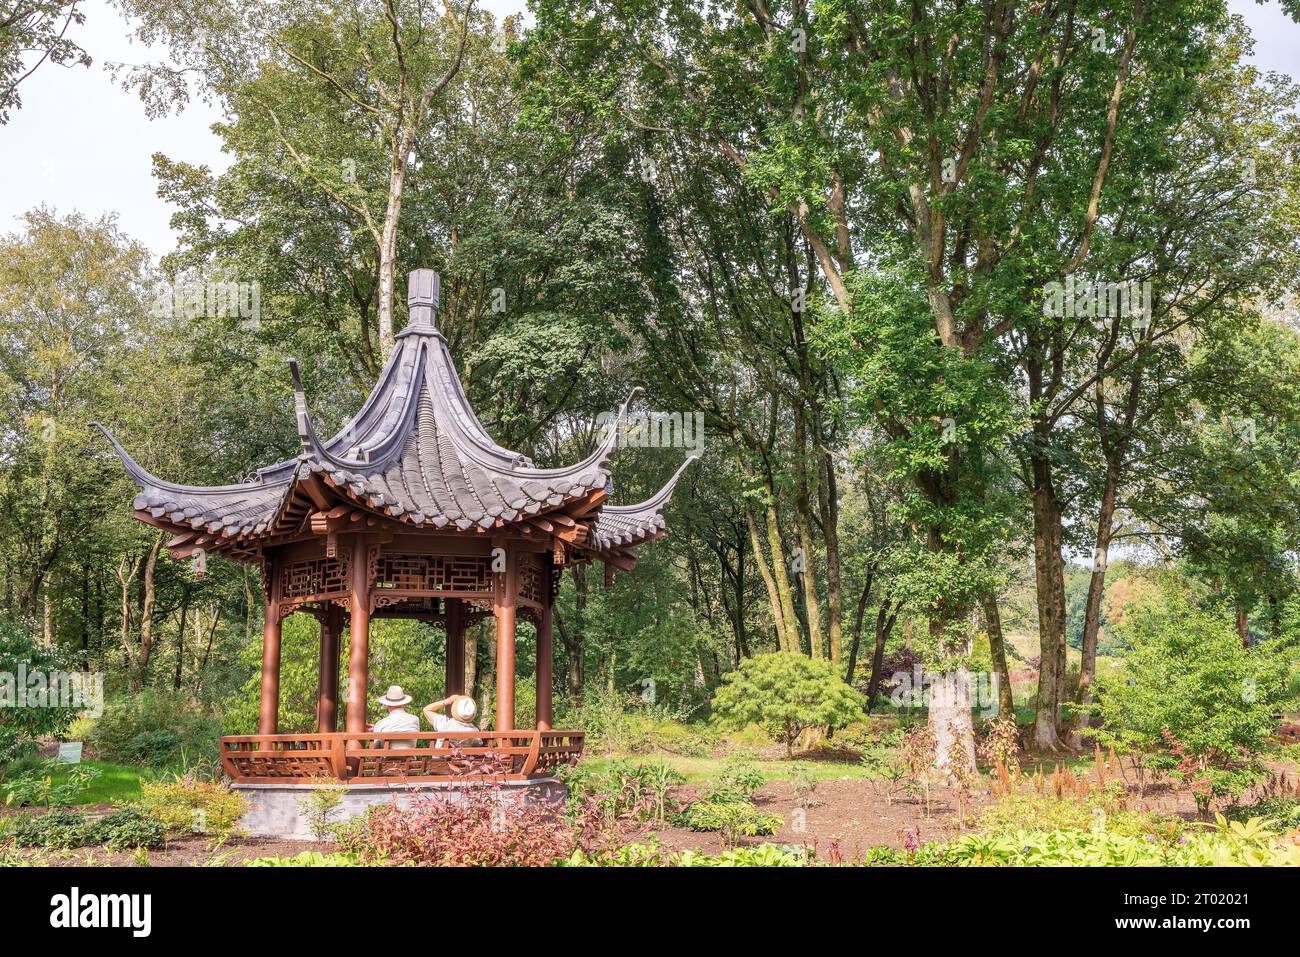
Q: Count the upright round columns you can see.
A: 6